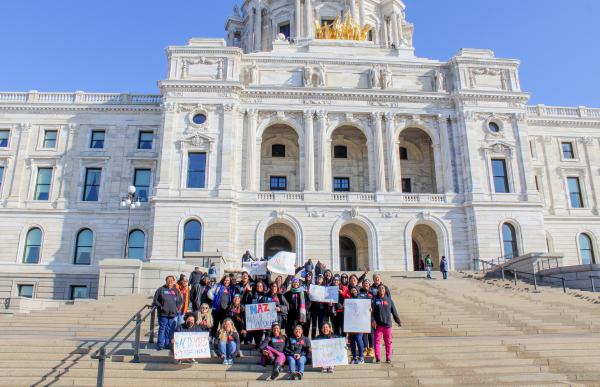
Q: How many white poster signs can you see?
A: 7